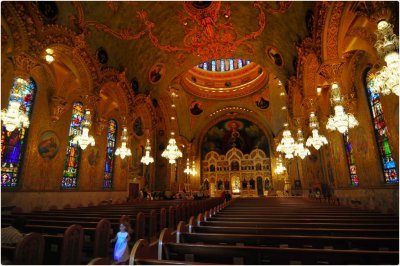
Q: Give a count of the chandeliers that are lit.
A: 13